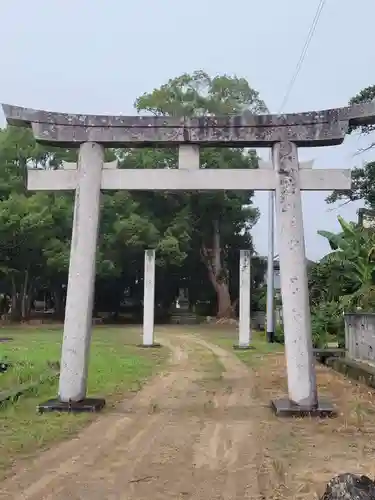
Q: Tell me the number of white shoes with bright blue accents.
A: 0